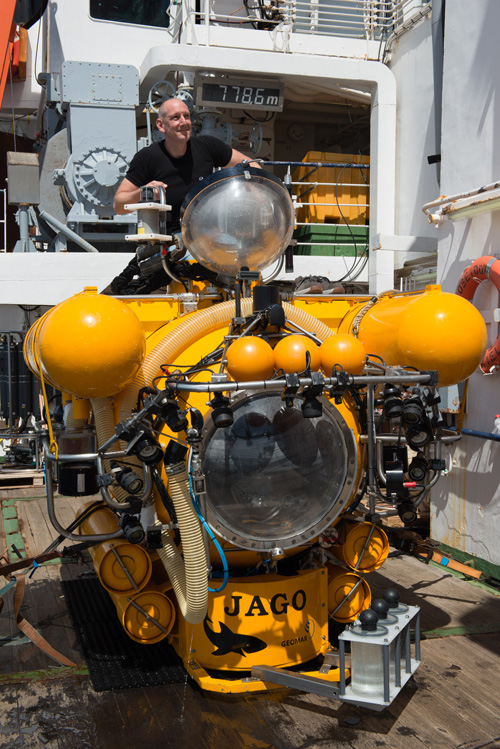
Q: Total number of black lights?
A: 11